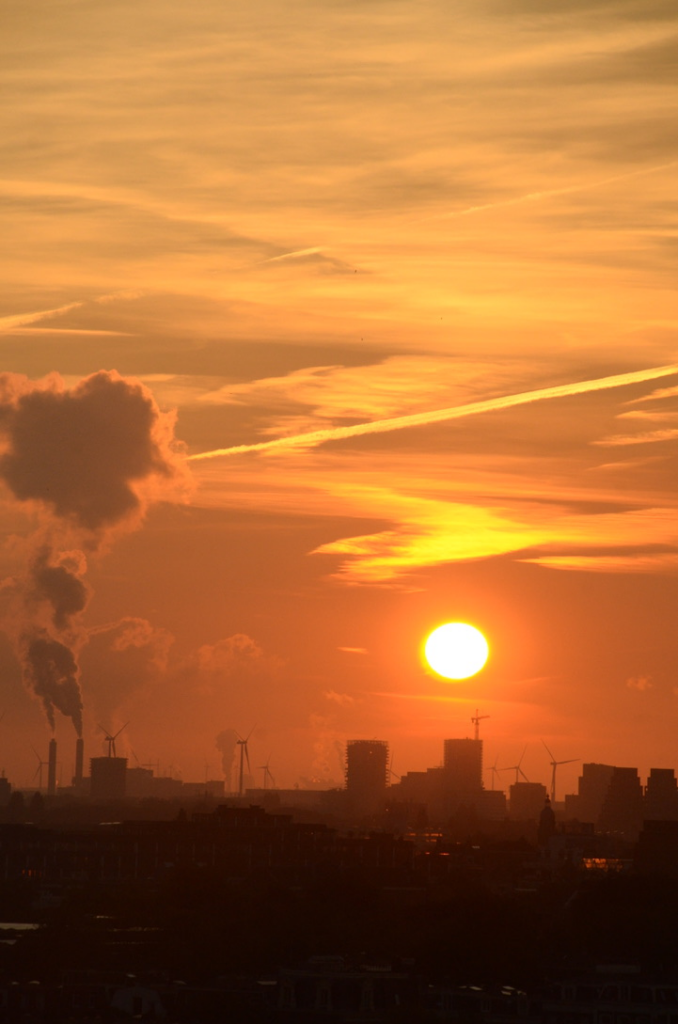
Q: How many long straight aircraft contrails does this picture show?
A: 1